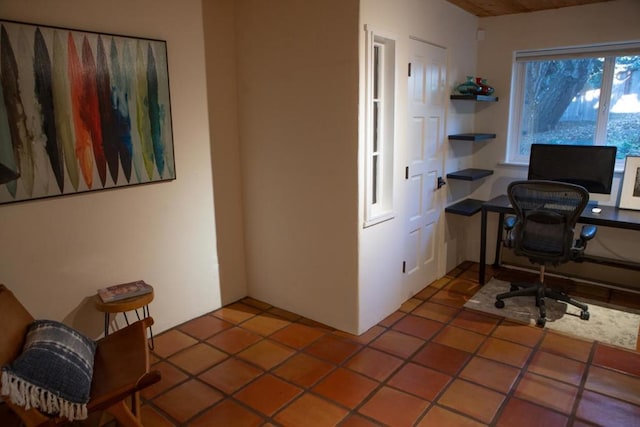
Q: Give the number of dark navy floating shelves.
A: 4